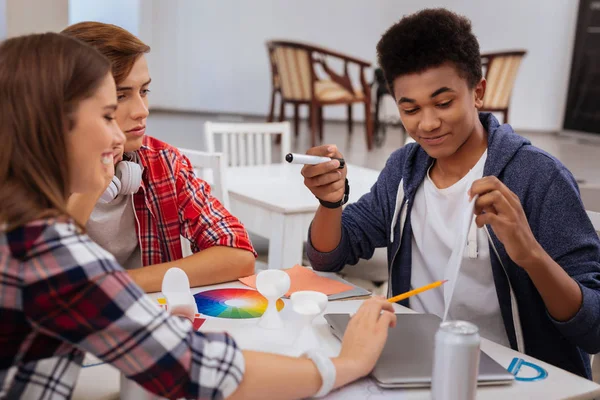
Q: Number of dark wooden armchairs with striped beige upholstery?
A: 2